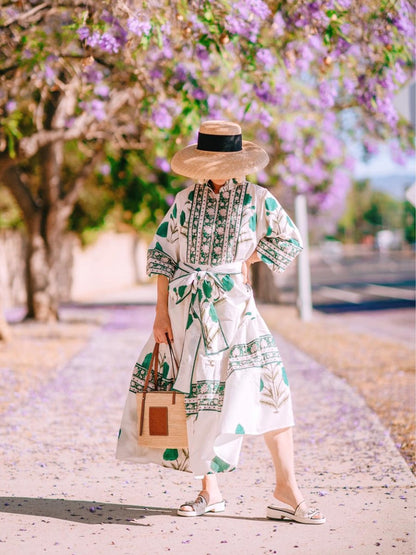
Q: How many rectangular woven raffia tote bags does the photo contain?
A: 1